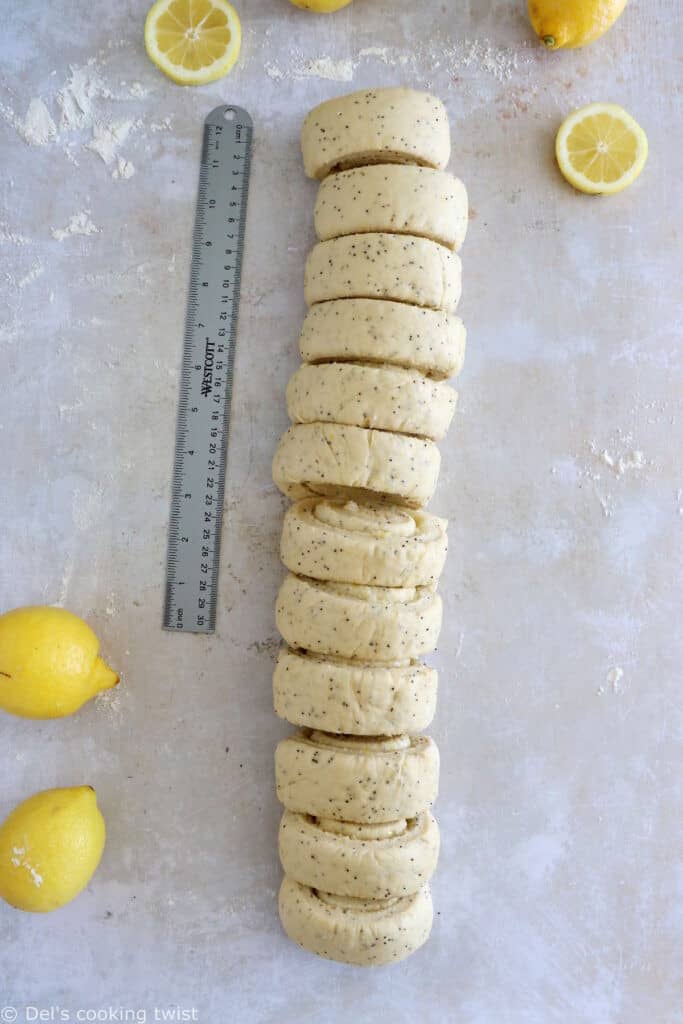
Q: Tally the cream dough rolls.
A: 12